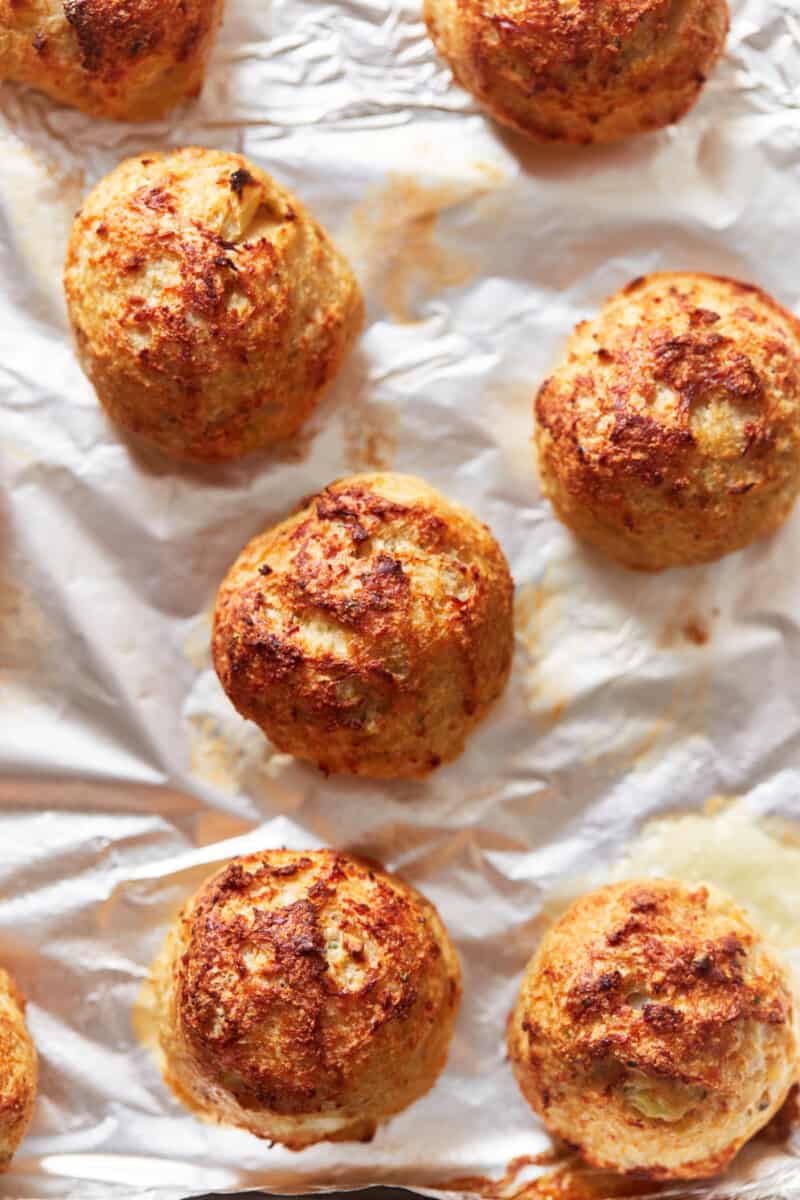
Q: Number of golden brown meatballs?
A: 8